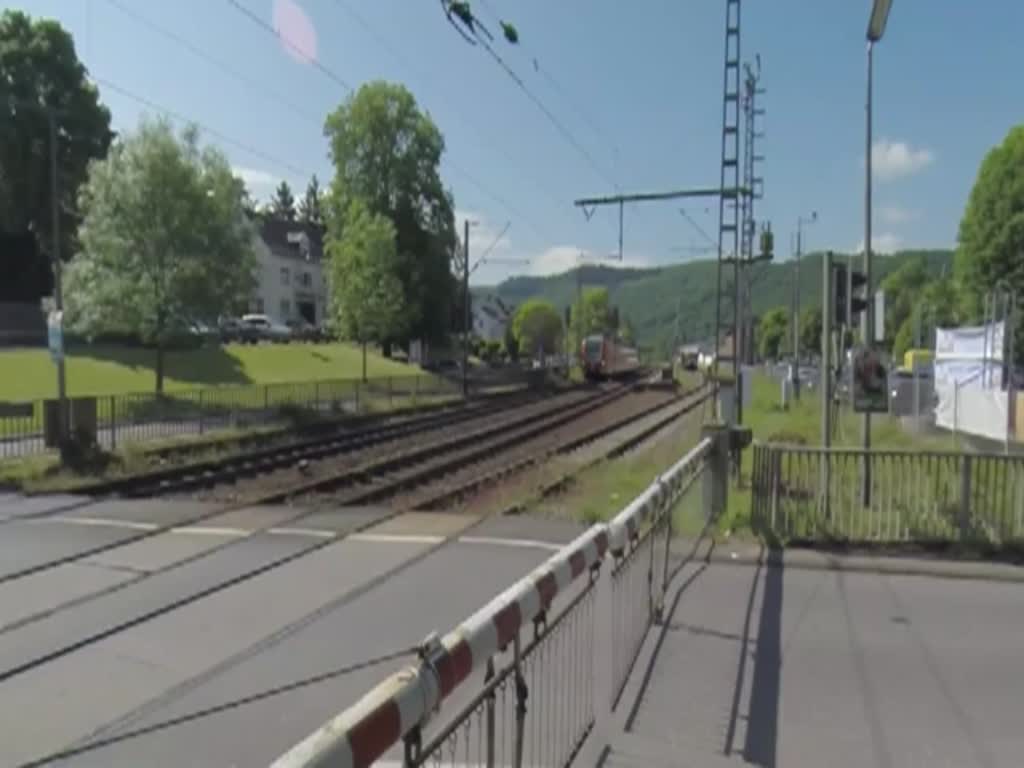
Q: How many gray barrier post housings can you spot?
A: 1